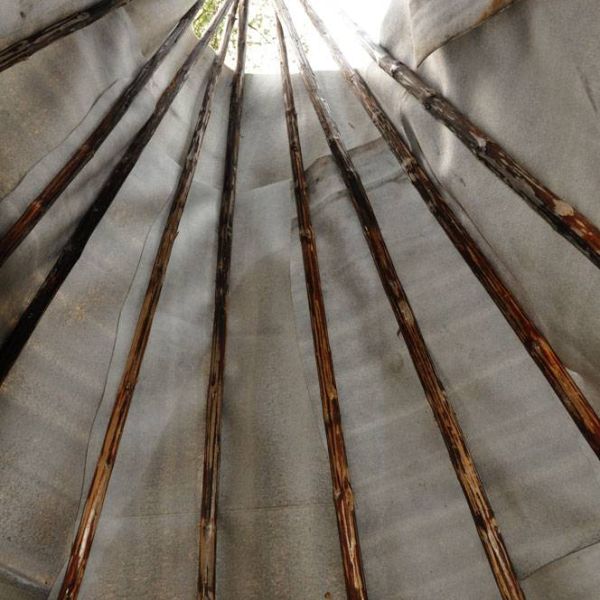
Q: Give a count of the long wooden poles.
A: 9